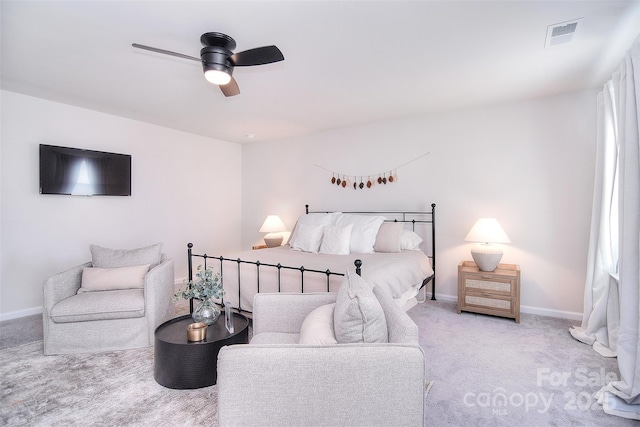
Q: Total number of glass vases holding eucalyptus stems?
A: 1